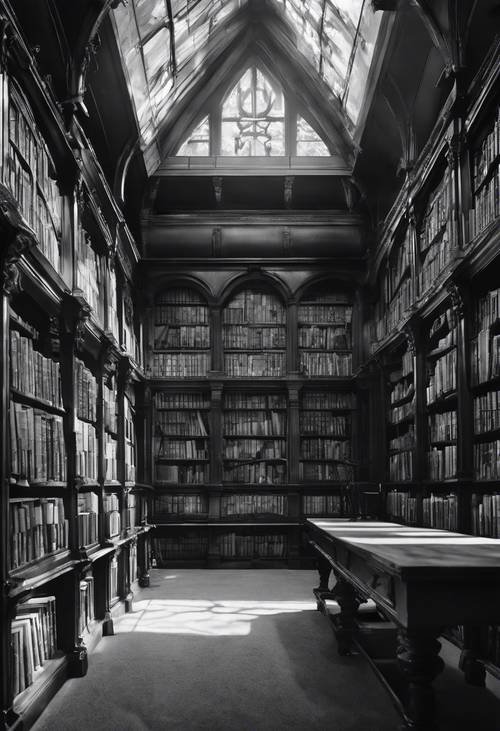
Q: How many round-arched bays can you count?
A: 3